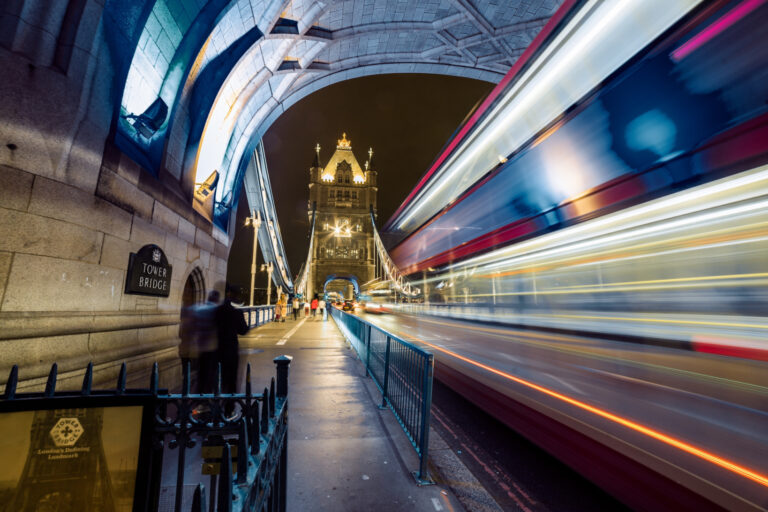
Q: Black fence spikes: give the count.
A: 14